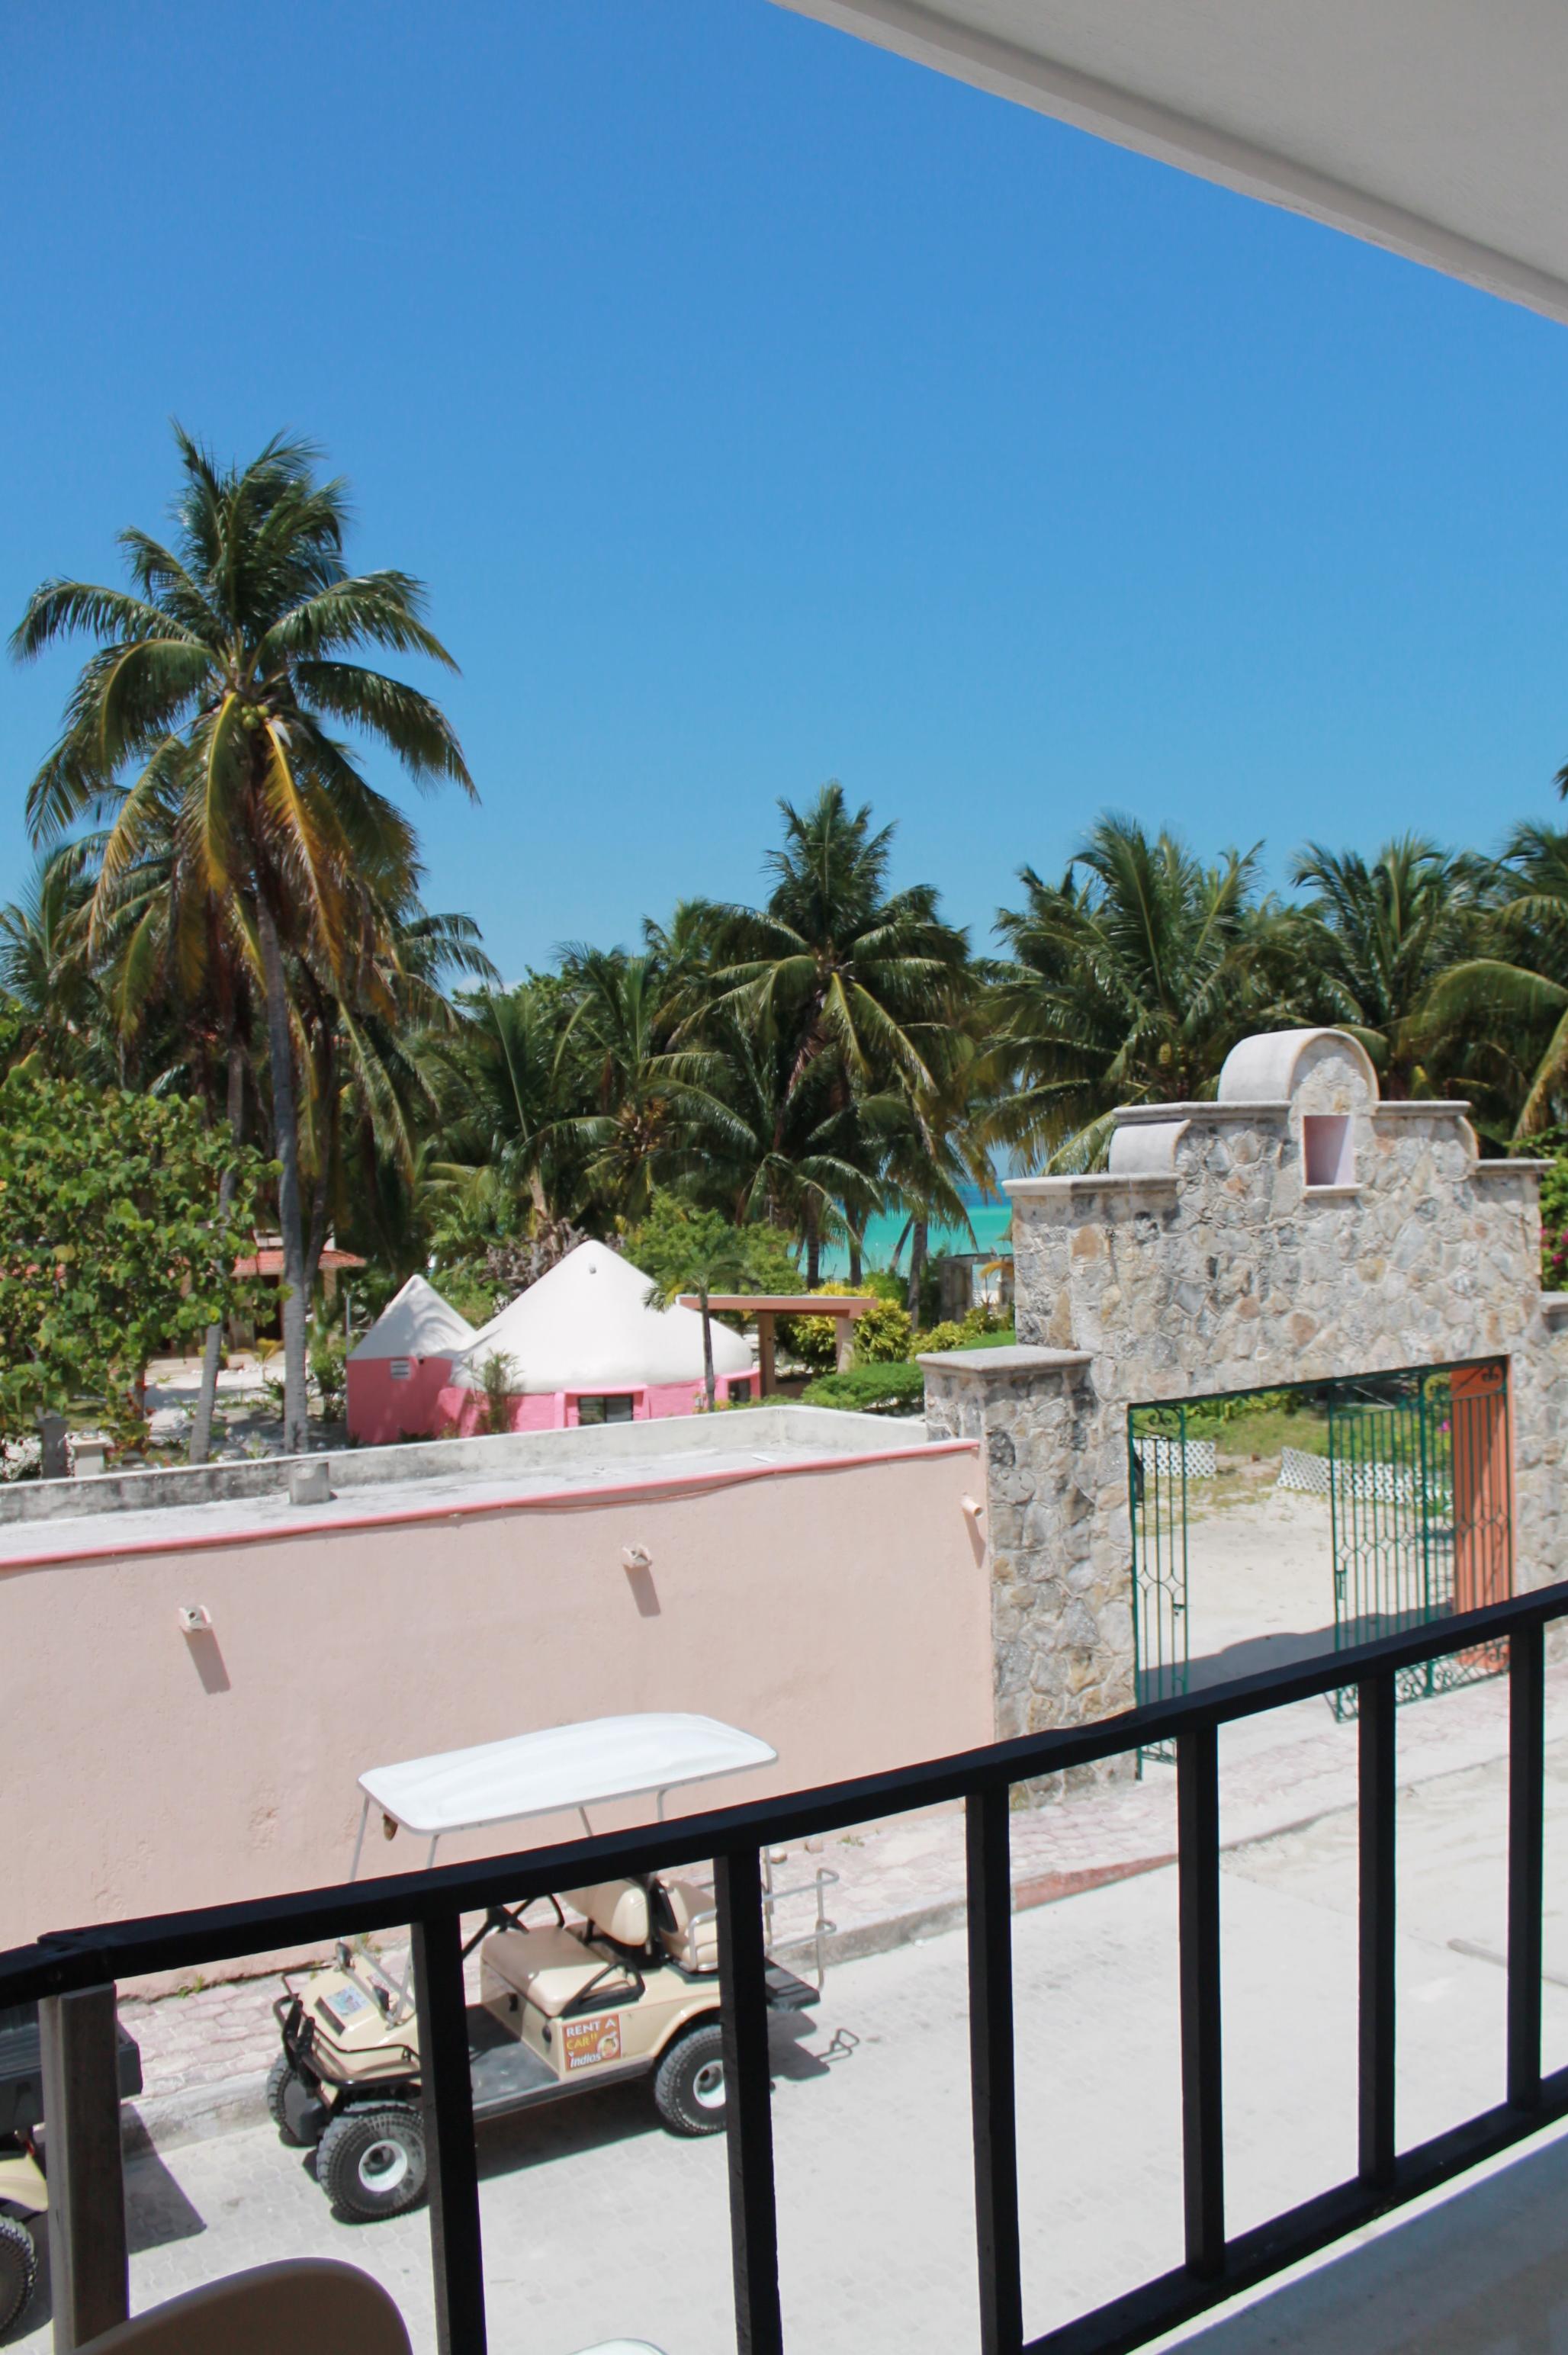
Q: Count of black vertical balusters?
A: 6